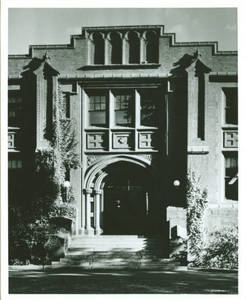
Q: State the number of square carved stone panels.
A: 5